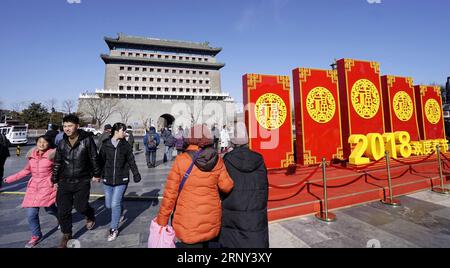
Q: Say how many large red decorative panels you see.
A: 5